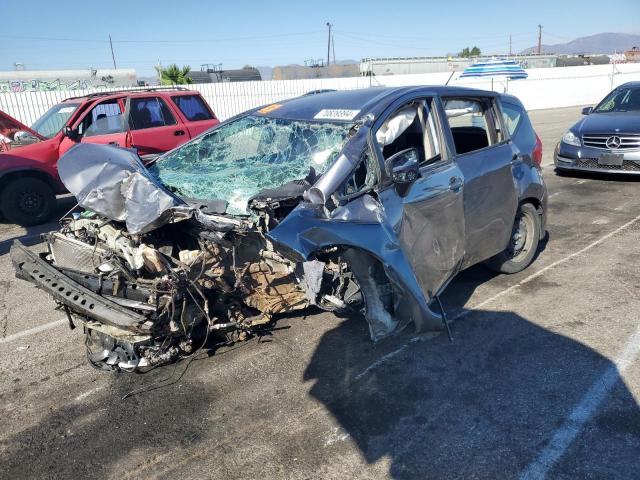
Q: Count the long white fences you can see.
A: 1